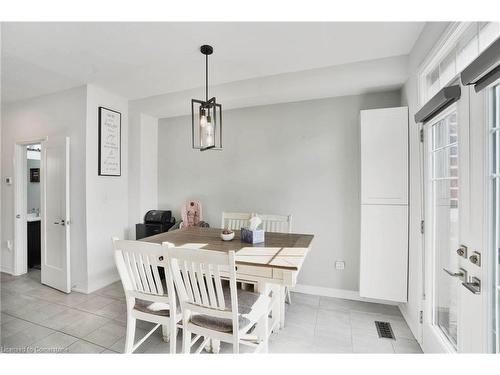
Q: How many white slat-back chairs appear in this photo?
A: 4